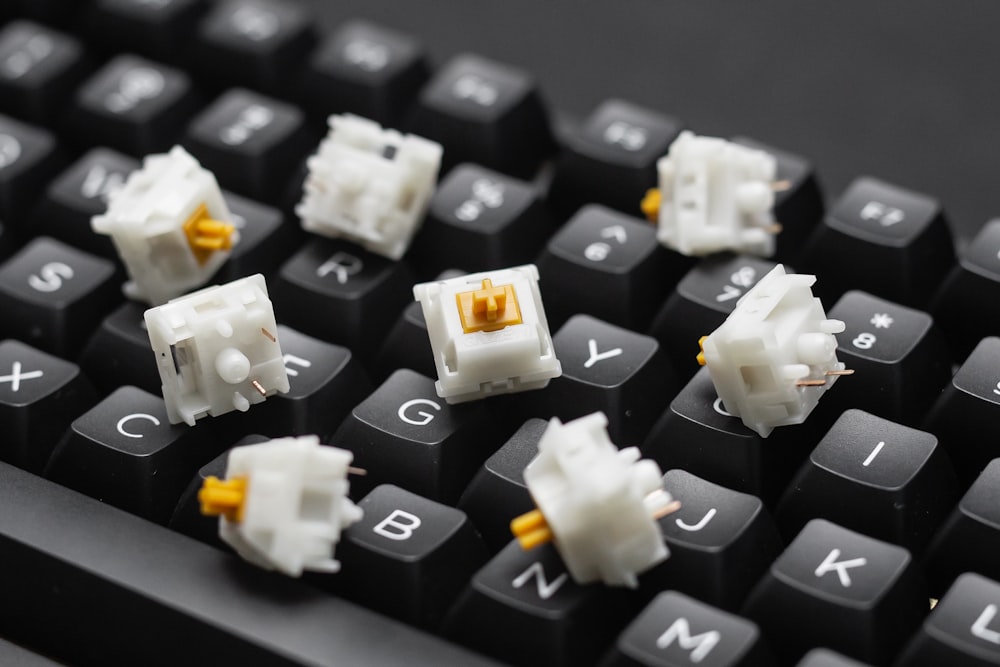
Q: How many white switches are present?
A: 8